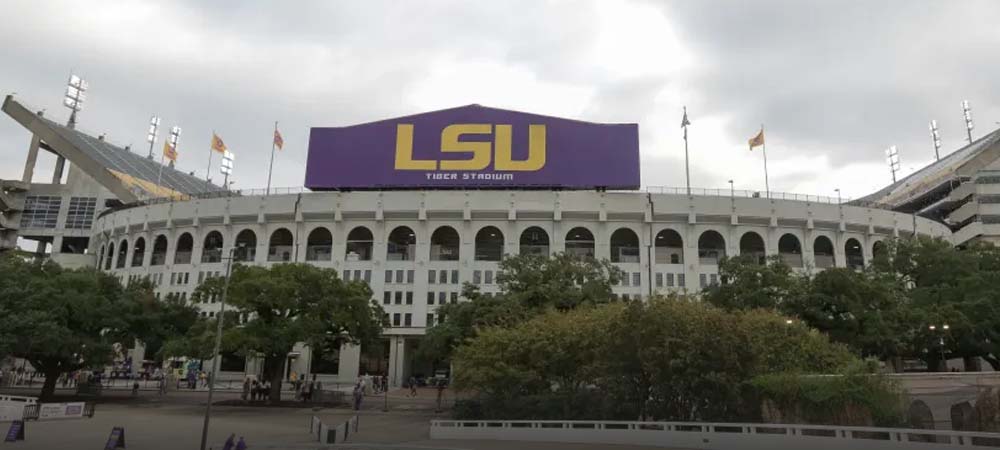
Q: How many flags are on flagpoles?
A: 5